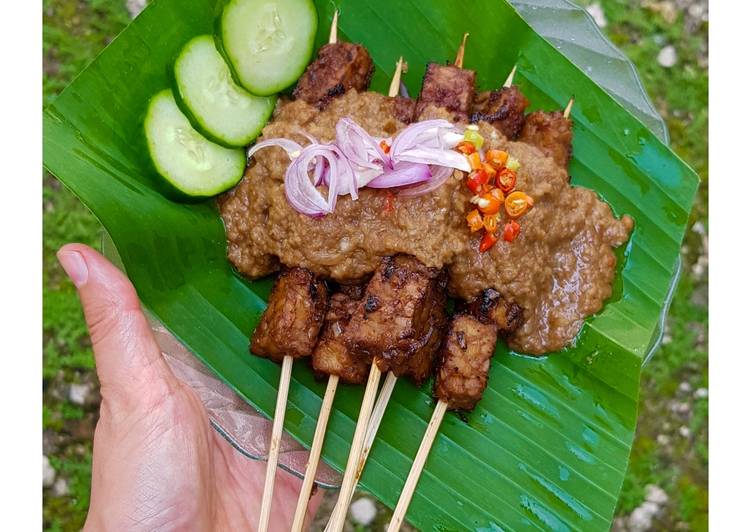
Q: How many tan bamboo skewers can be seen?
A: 5